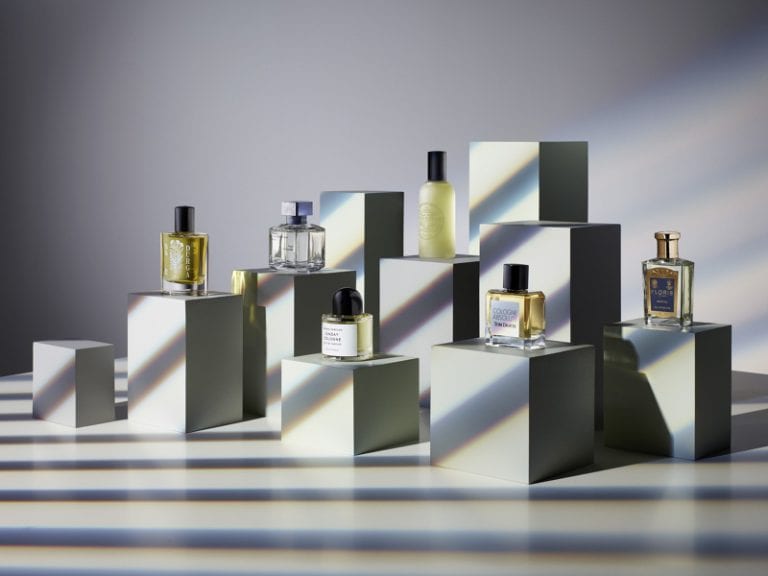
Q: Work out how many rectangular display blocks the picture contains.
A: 10